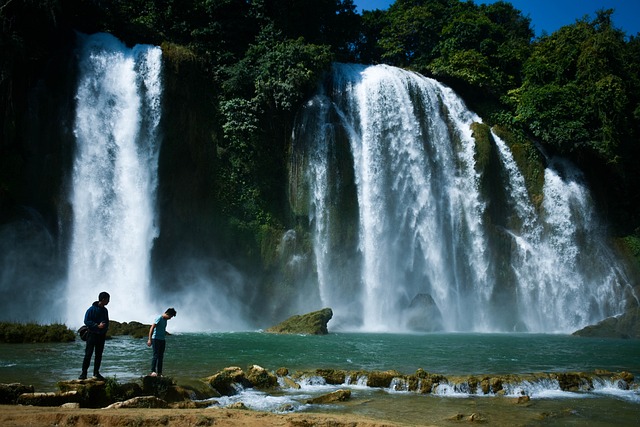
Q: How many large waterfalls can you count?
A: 2